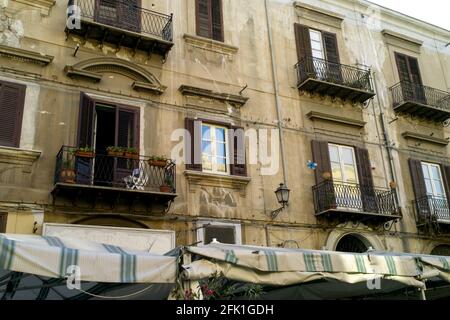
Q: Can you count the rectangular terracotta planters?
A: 4